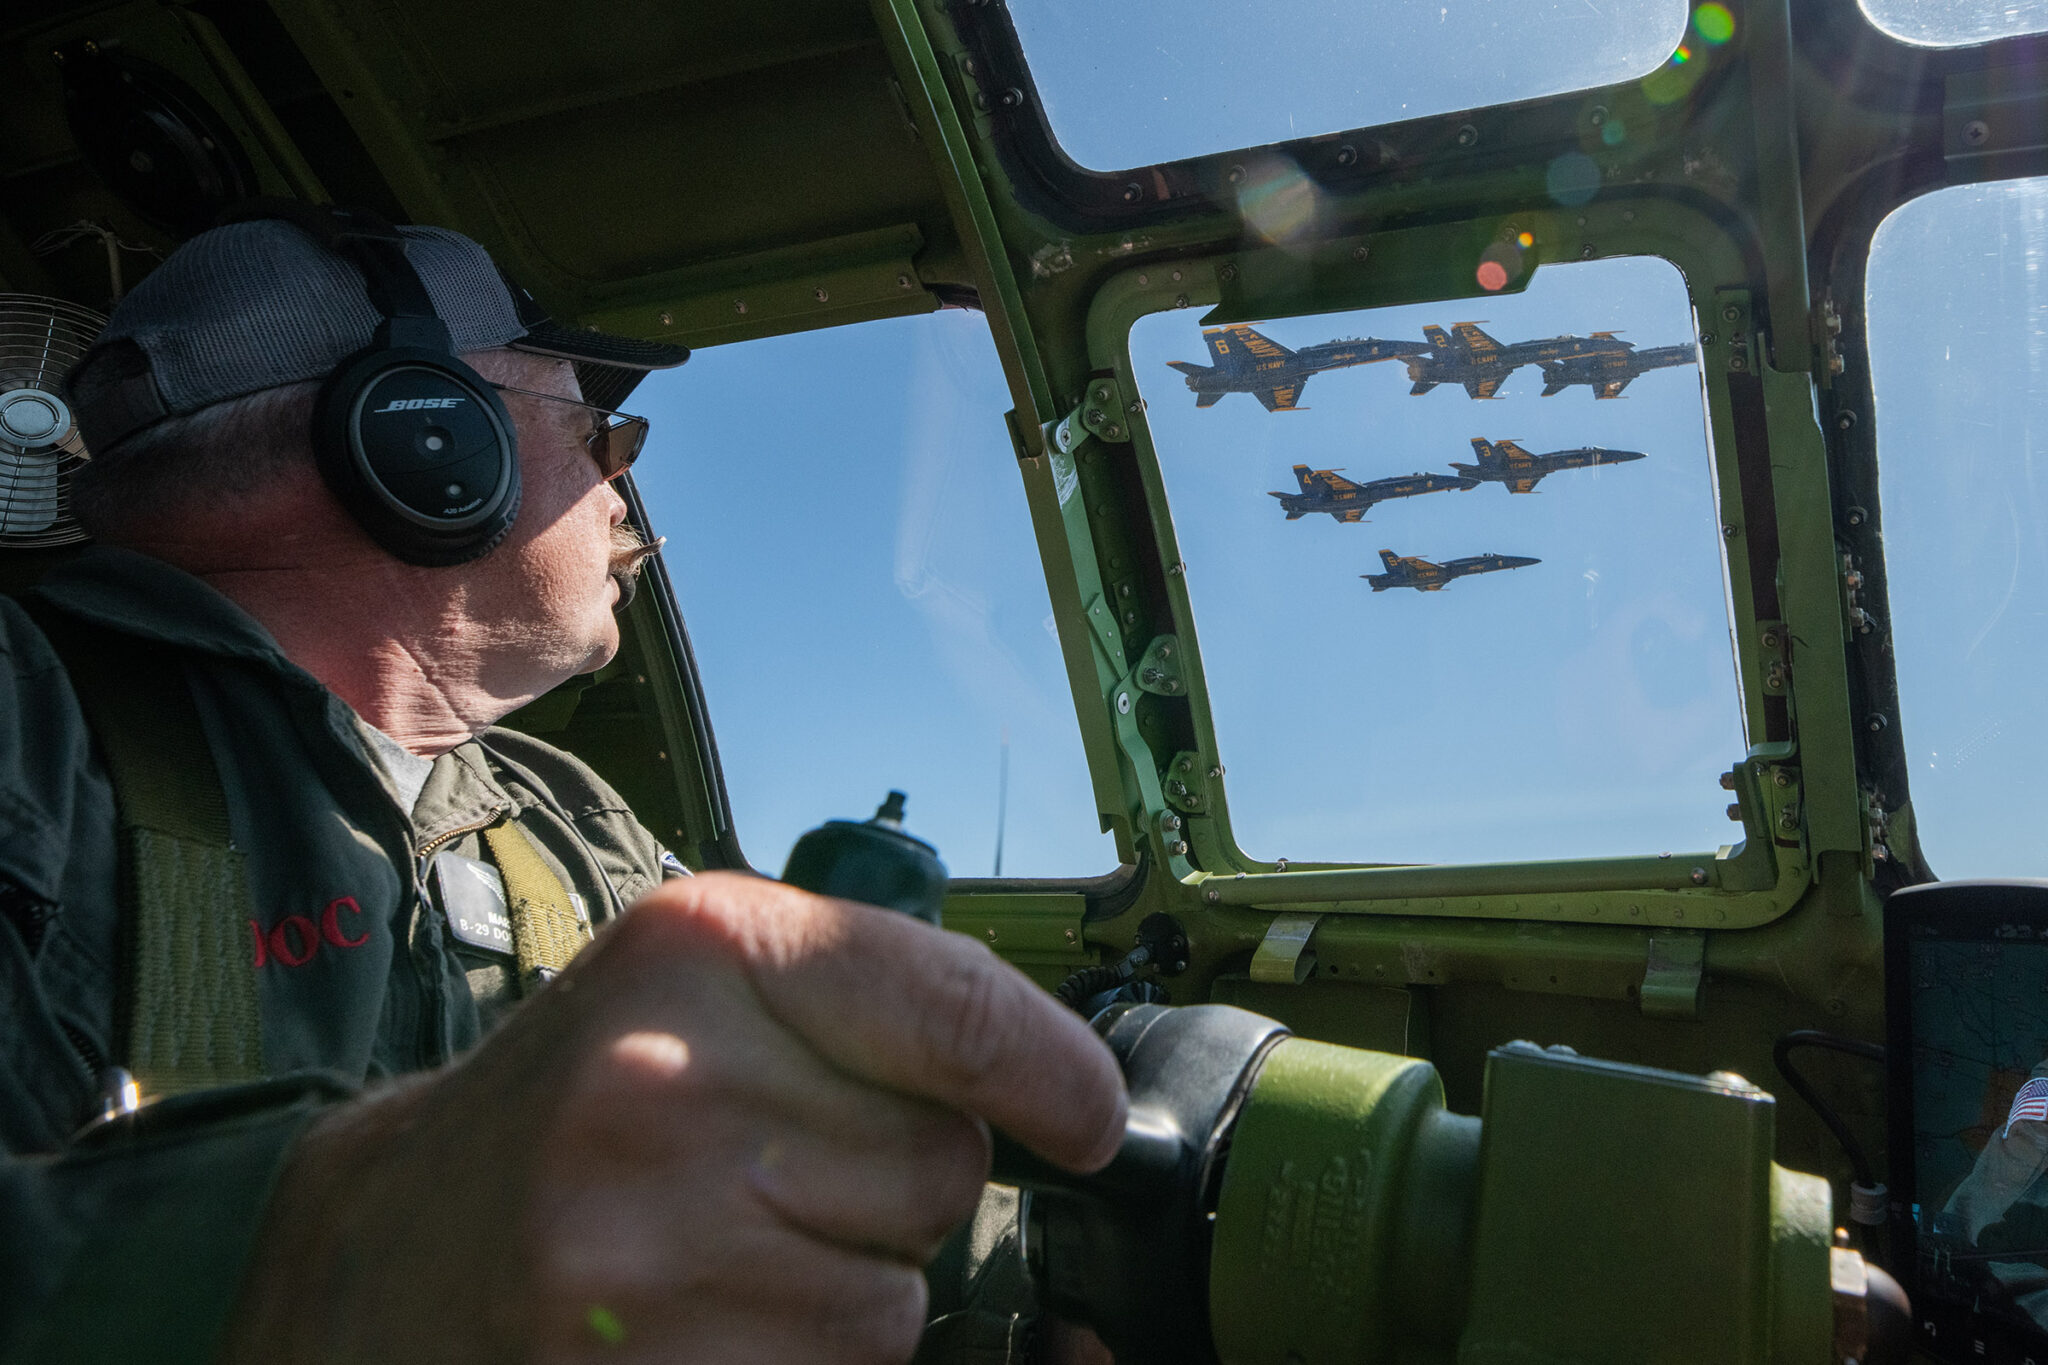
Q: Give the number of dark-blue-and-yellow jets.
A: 6